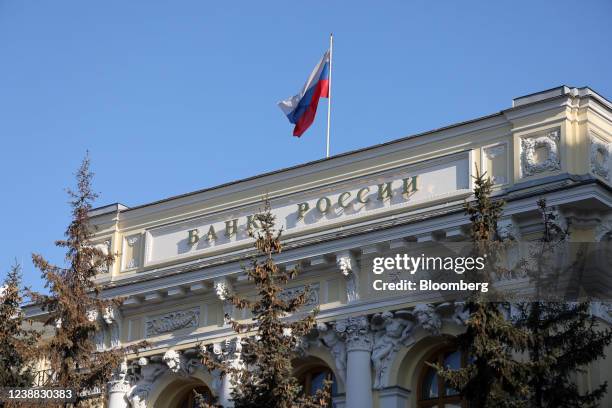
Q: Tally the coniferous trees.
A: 5